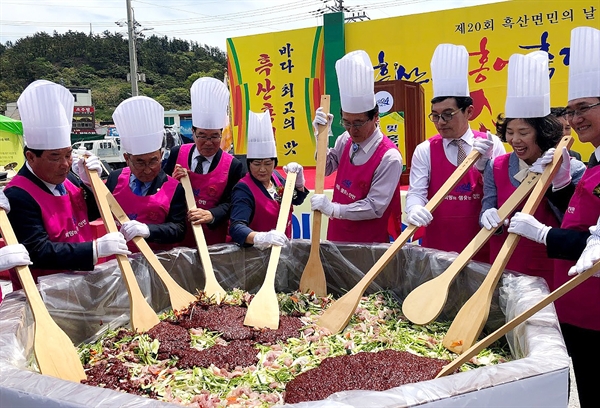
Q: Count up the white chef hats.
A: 8